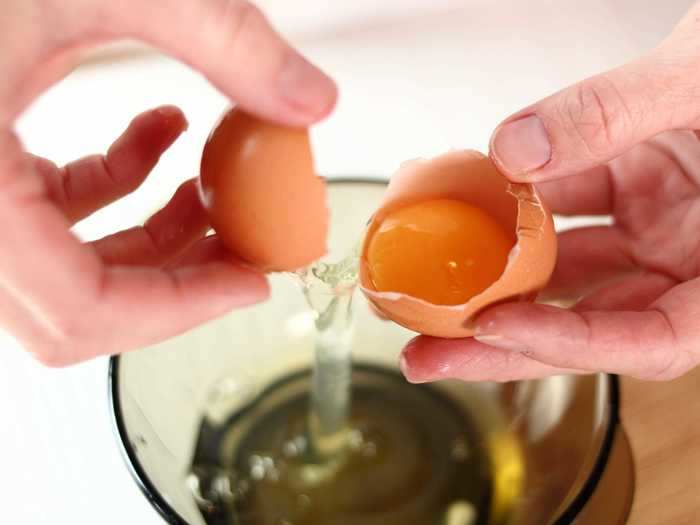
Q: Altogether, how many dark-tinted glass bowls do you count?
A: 1